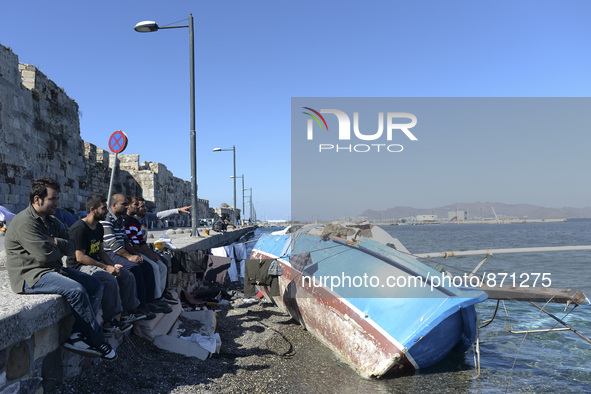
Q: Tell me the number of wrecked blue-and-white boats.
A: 1